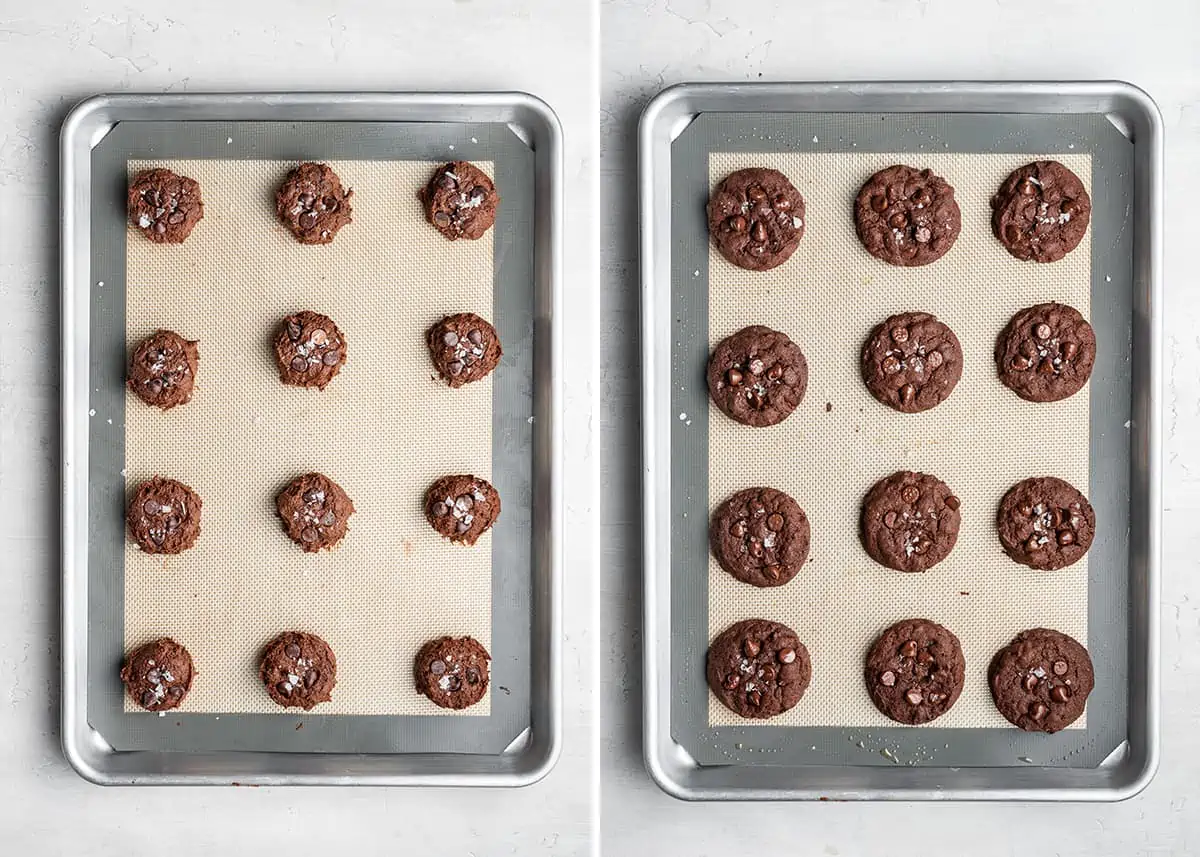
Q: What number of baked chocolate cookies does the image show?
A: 12